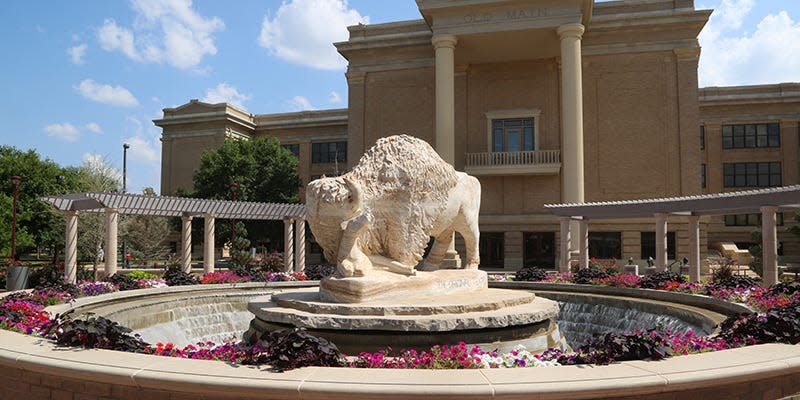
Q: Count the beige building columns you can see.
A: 2